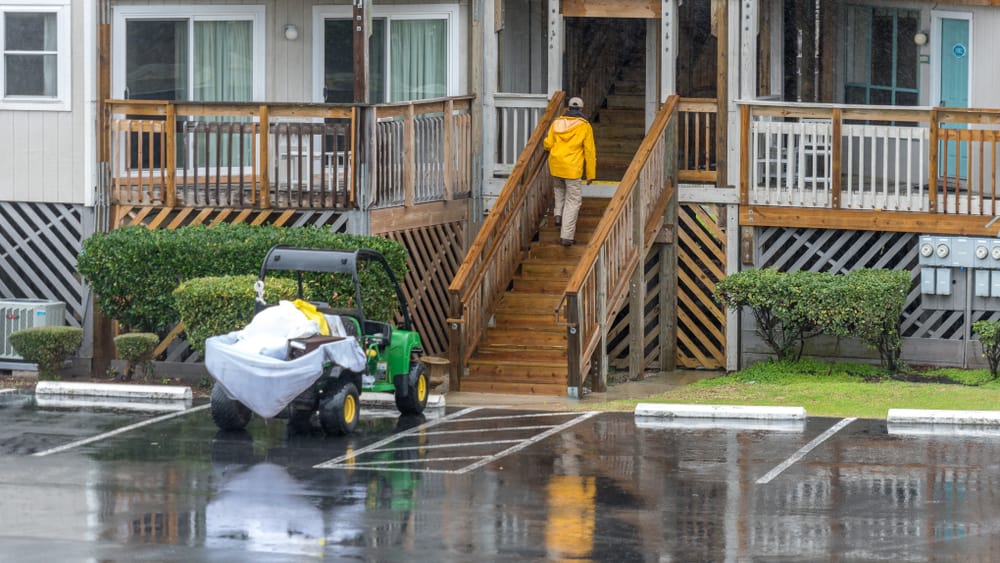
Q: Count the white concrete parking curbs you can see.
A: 4